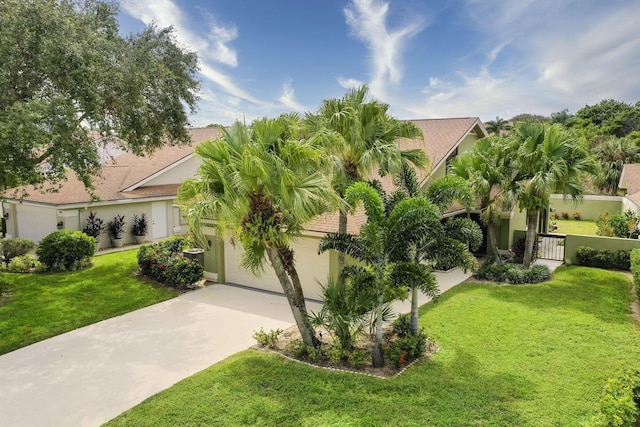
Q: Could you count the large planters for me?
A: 3